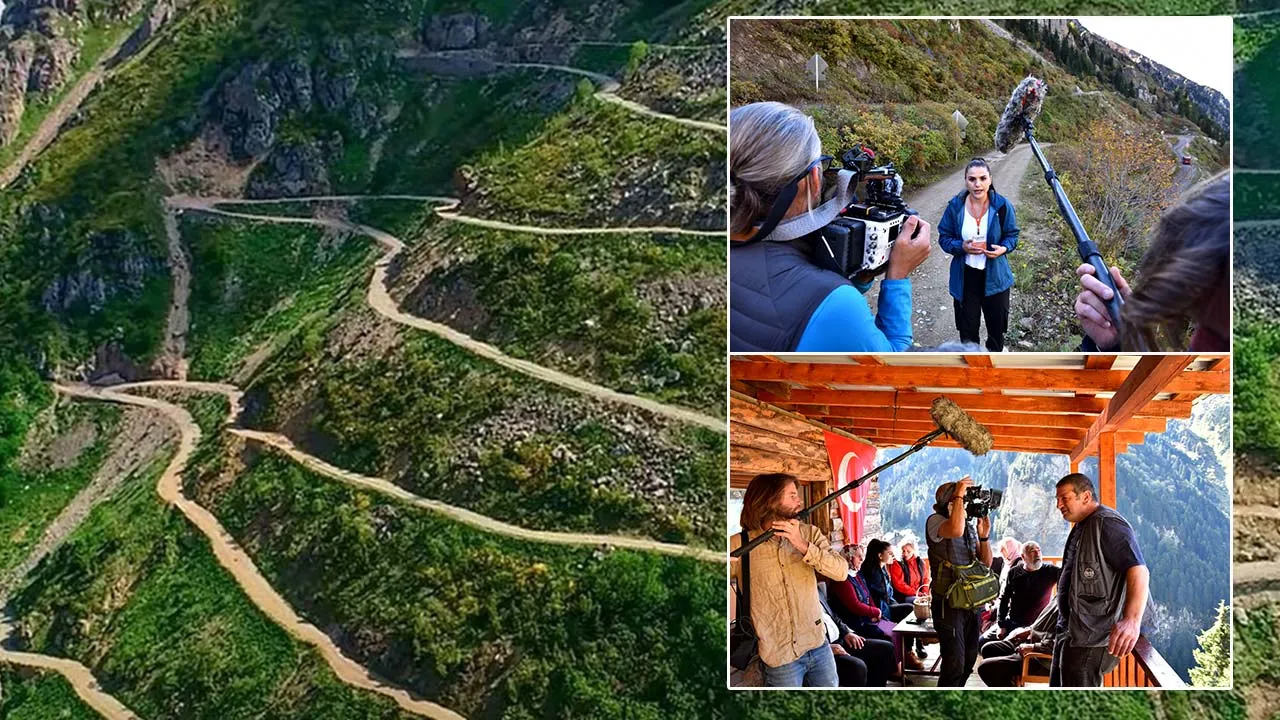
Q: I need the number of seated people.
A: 7